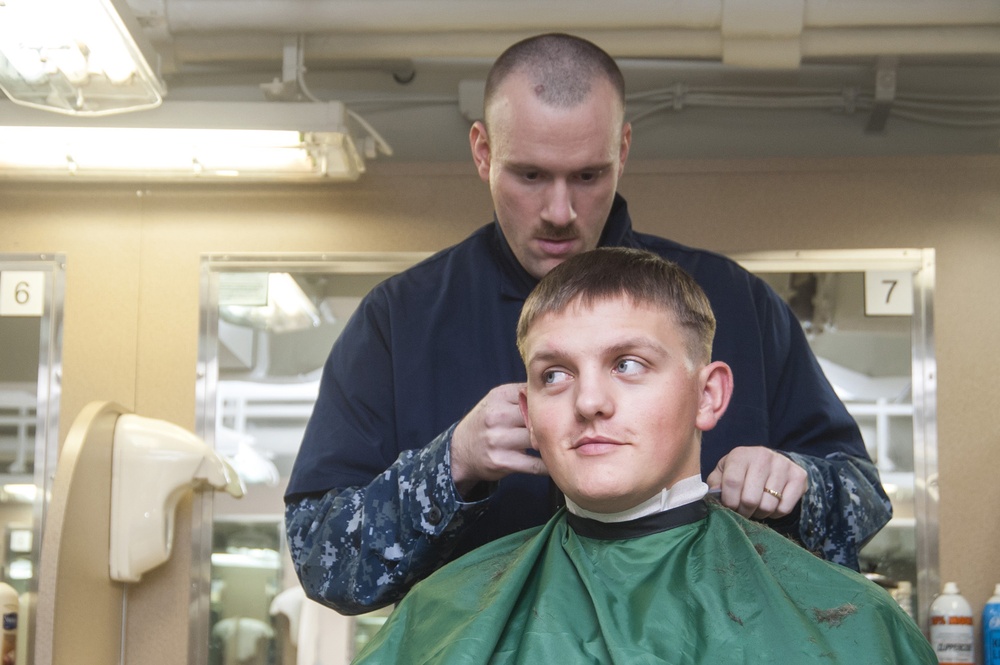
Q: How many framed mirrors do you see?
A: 2